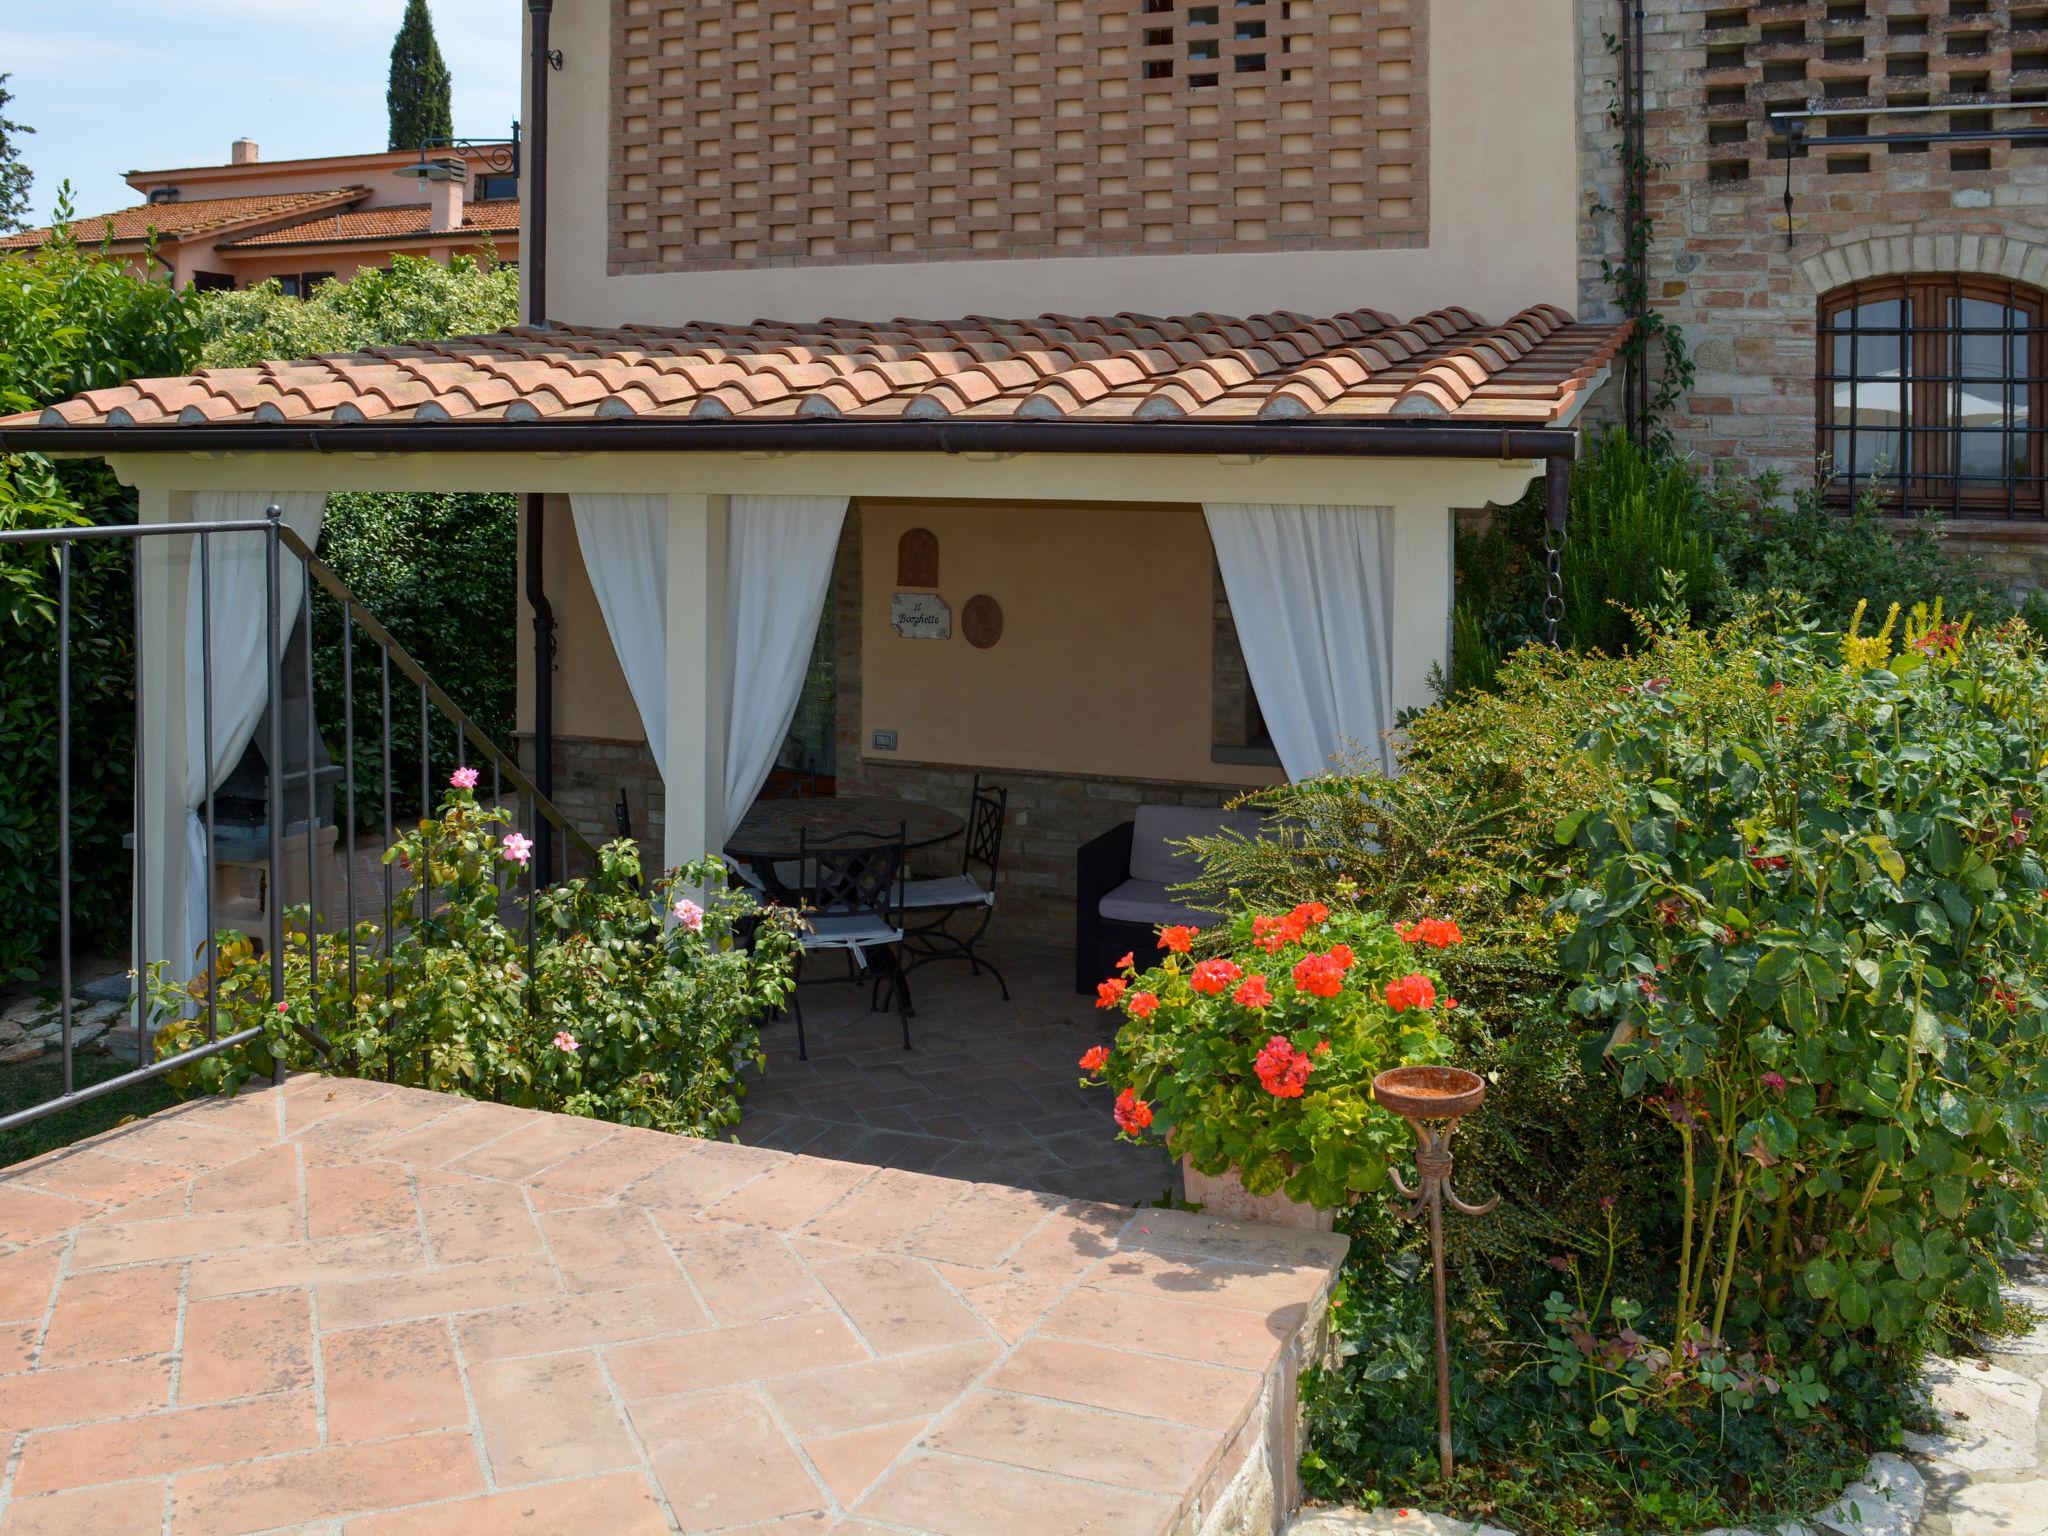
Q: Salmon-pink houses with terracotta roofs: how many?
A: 1